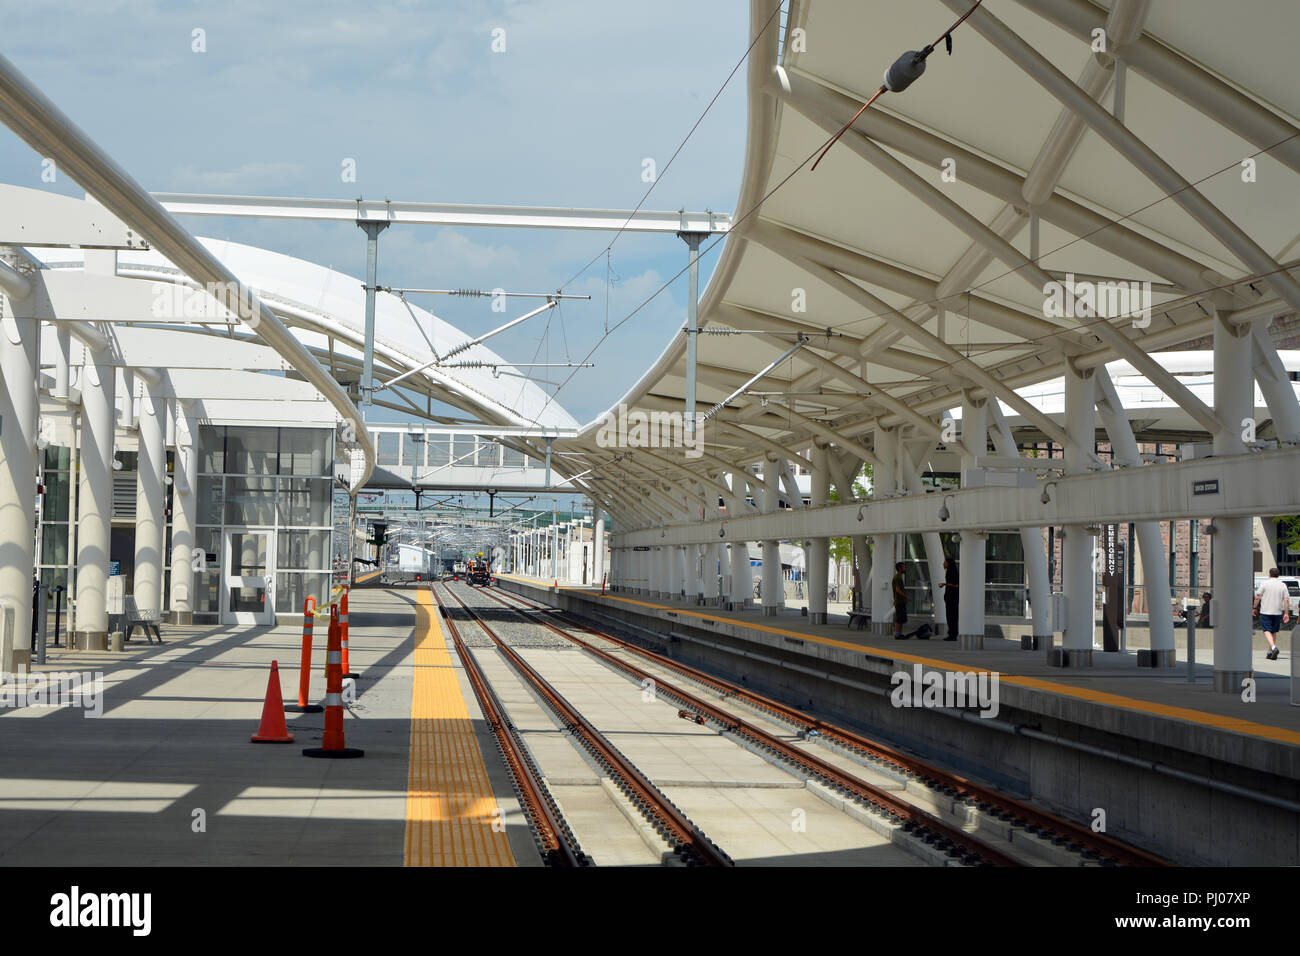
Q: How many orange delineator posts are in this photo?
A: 3